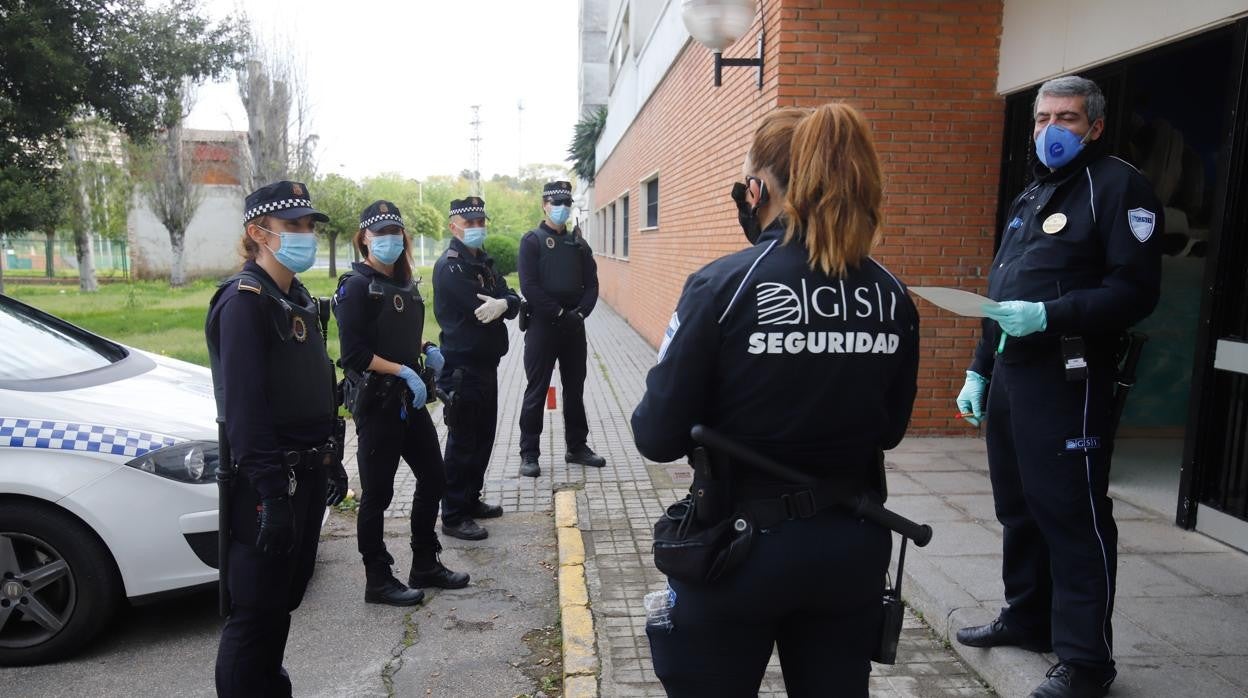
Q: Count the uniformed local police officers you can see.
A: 4